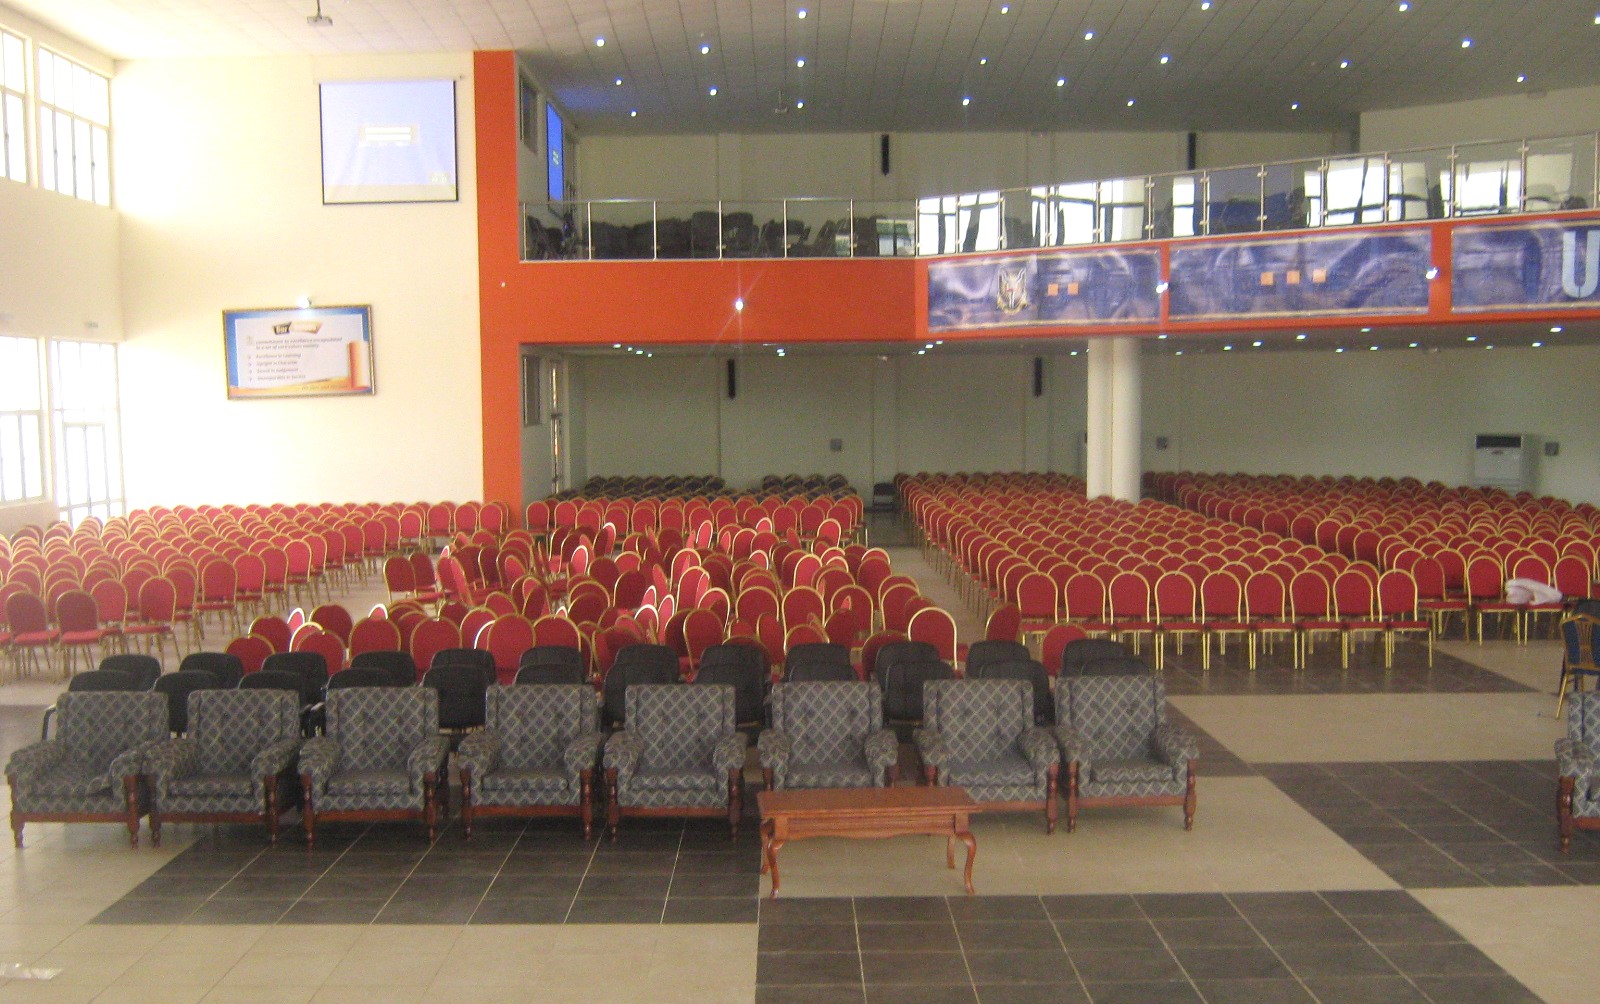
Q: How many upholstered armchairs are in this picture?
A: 9